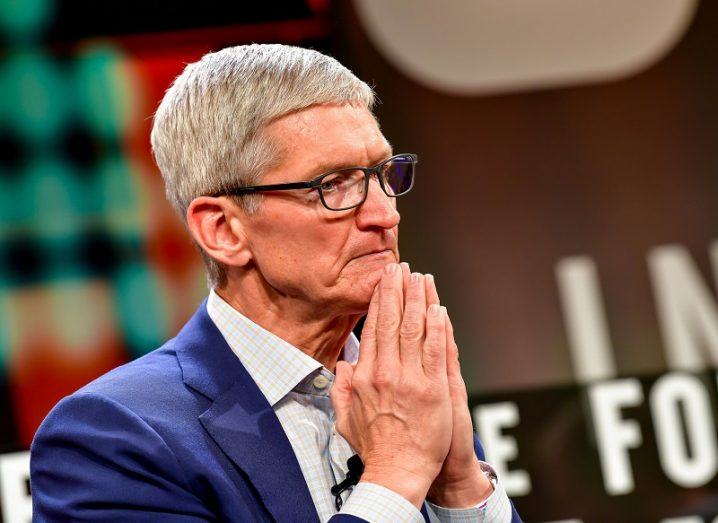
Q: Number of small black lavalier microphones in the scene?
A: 1